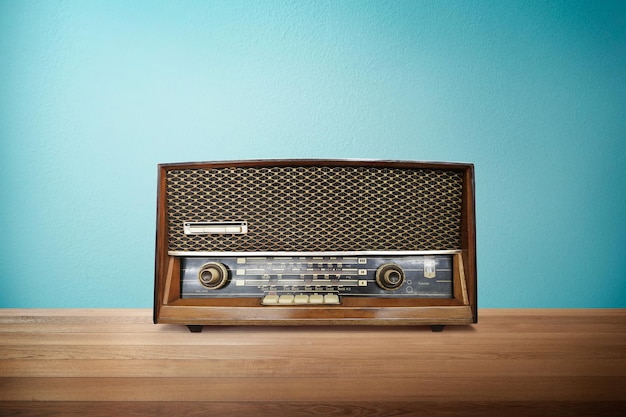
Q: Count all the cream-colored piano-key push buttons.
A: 5